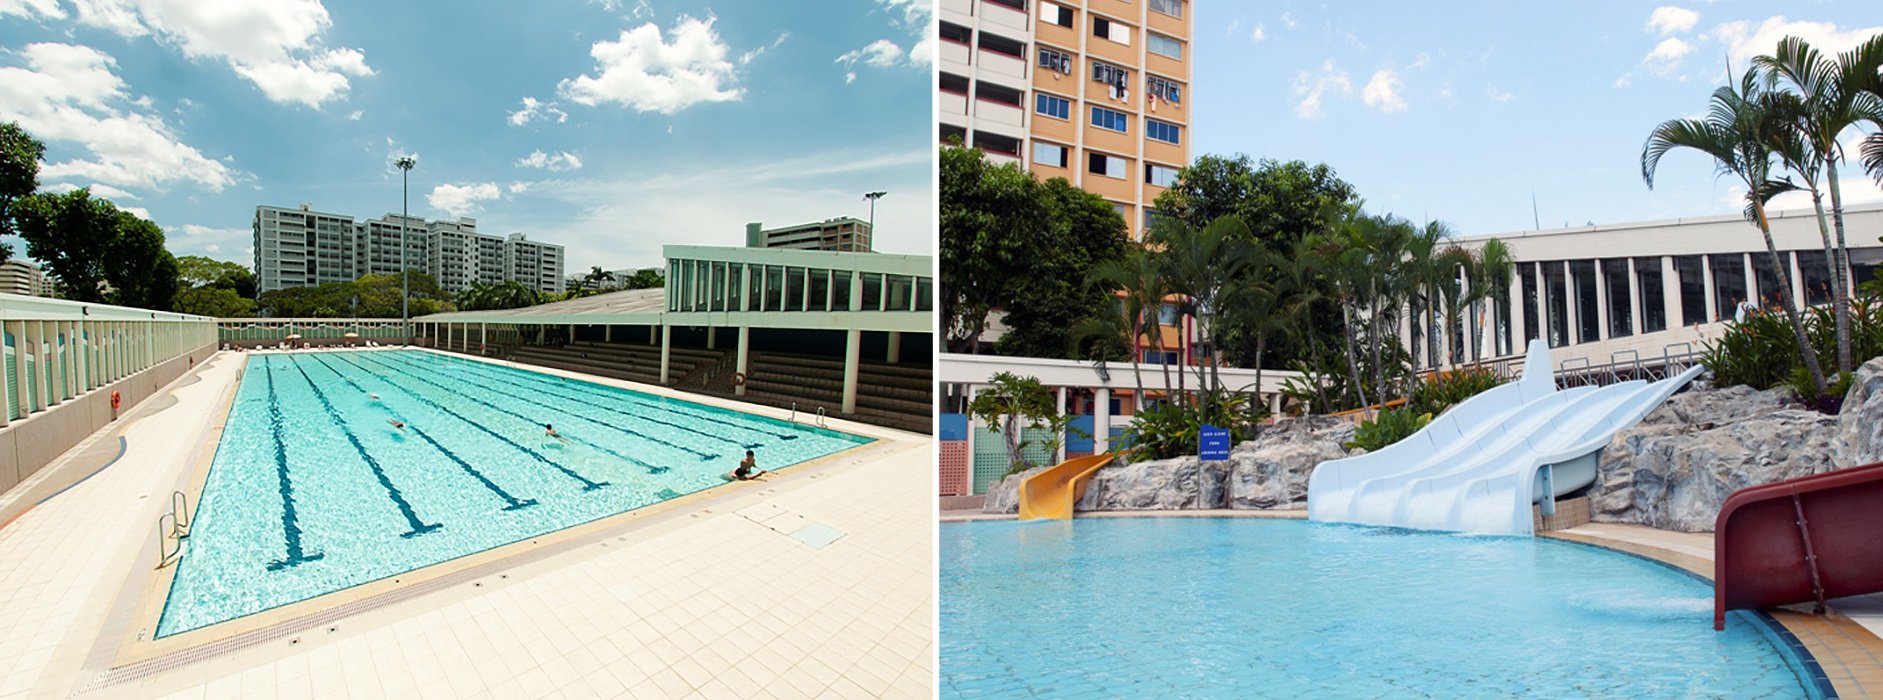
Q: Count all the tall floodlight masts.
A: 2